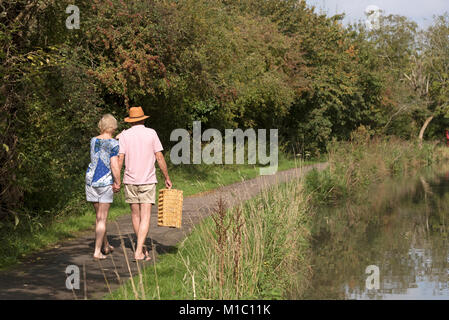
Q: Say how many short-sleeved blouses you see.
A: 1